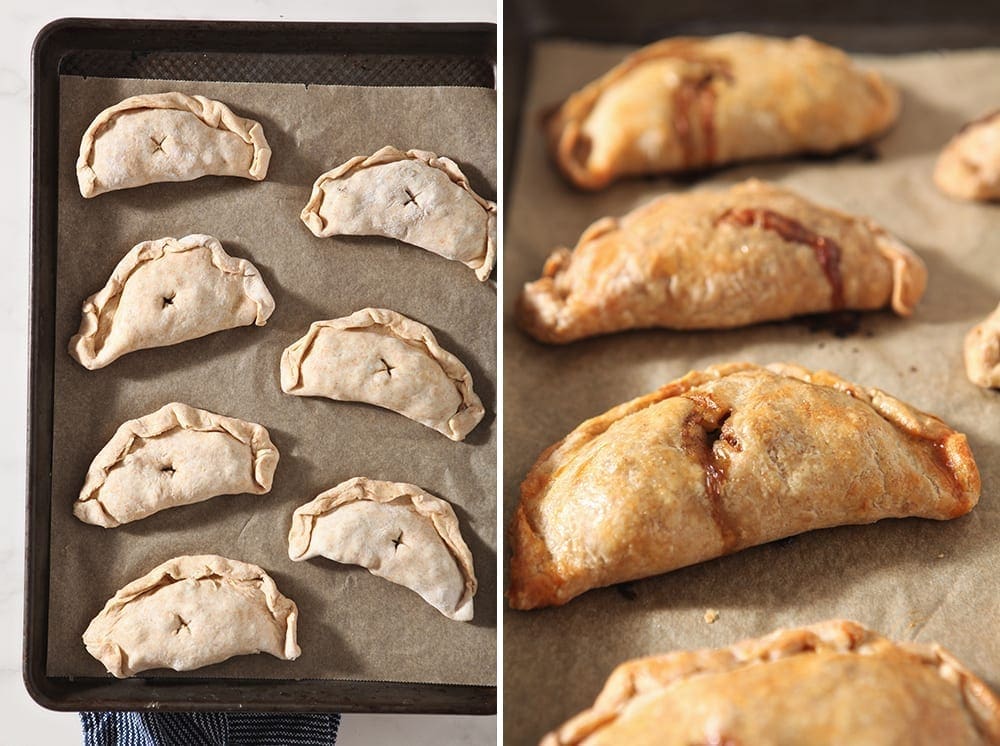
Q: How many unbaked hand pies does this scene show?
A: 7